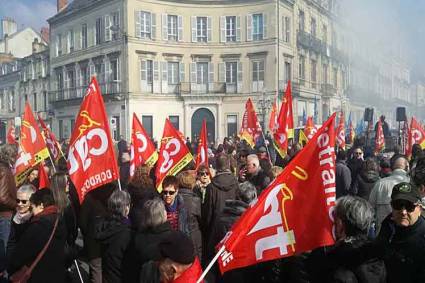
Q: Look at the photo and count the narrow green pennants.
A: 0